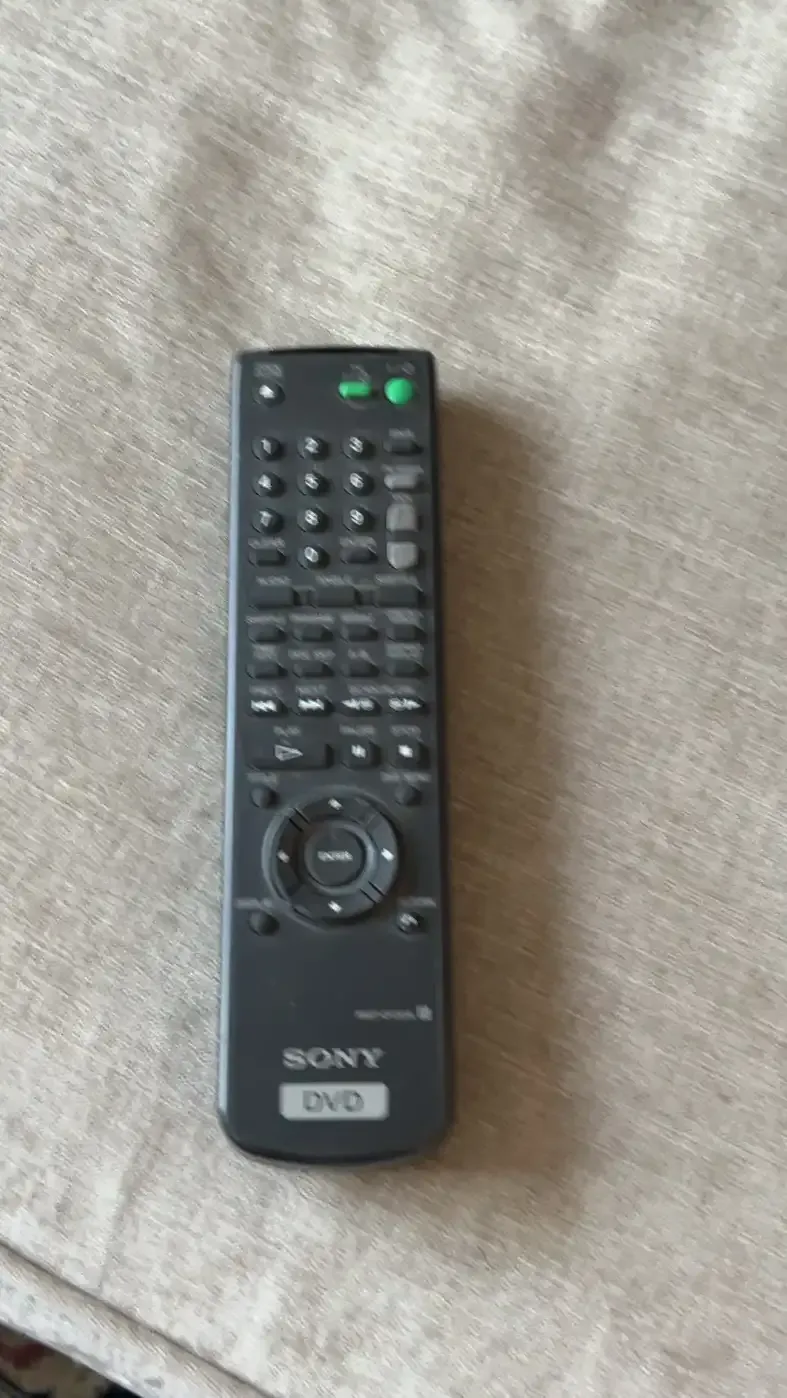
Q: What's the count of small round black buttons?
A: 15